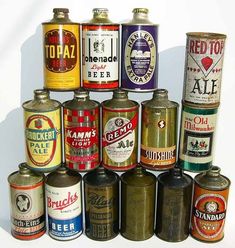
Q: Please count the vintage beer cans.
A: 15